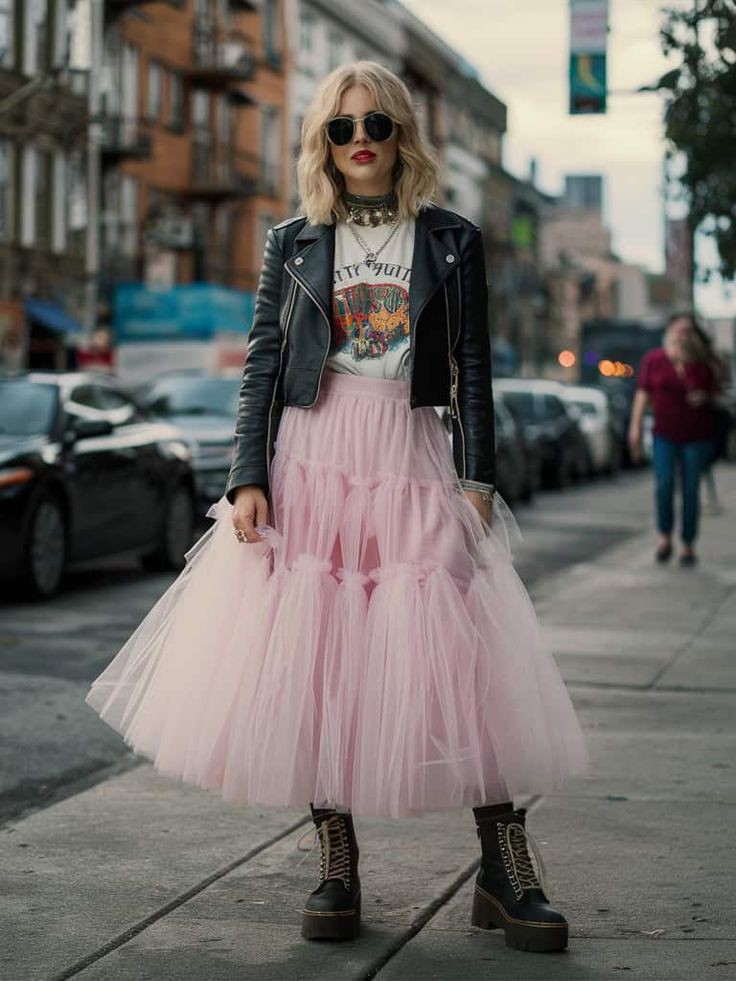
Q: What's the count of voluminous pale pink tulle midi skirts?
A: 1